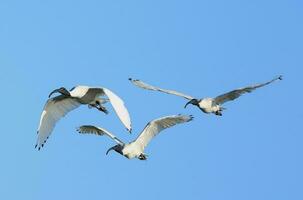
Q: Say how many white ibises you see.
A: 3